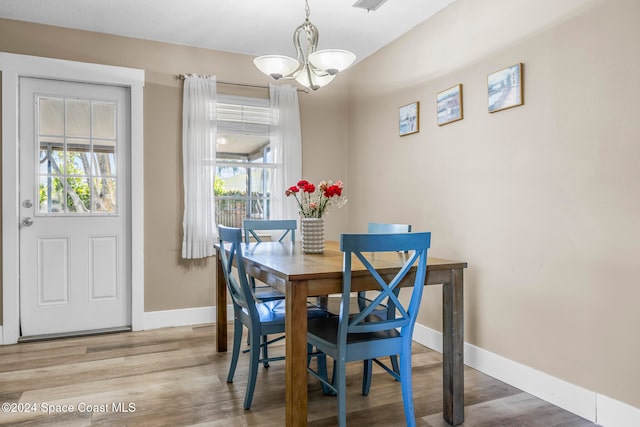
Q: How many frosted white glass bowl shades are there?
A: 3